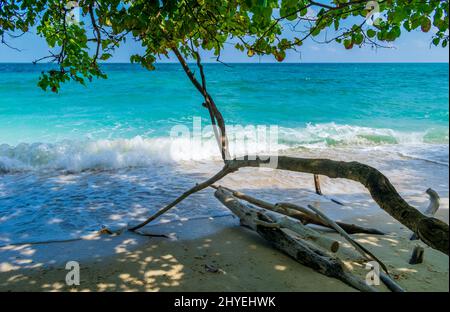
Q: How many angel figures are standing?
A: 0